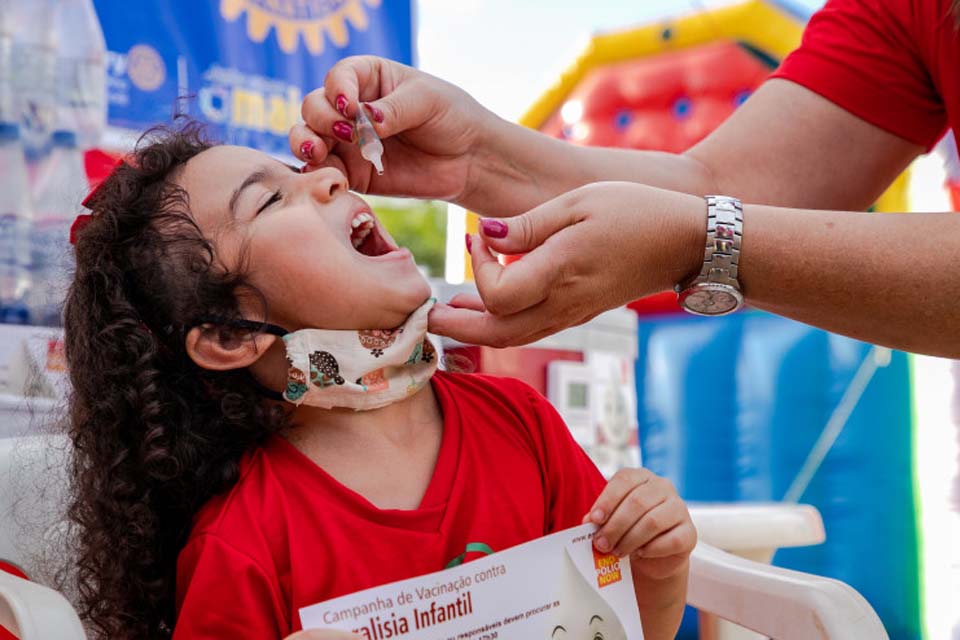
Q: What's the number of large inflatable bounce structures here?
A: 1